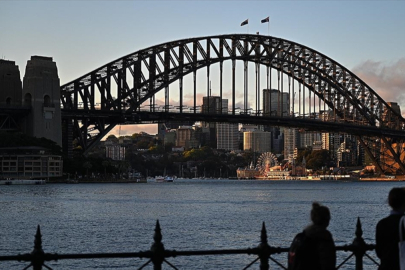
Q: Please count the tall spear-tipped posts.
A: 4